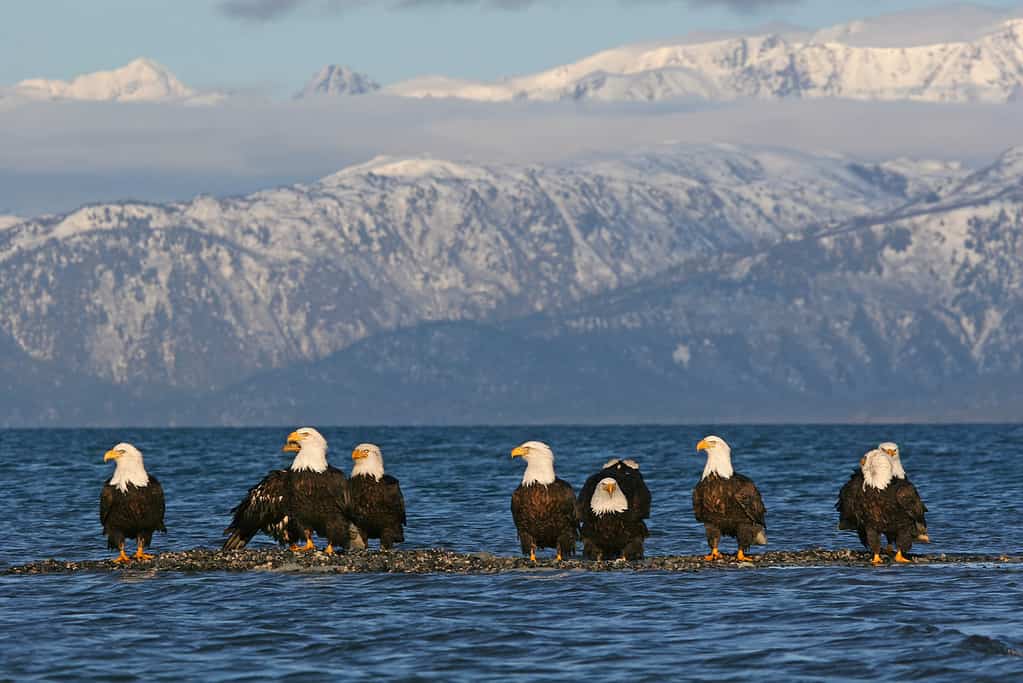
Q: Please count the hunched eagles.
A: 1